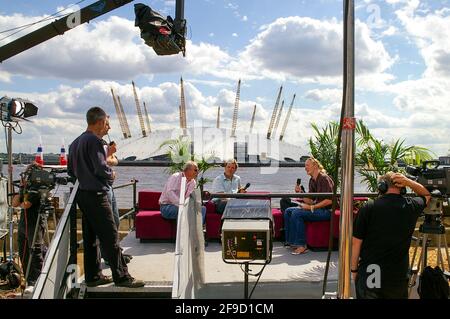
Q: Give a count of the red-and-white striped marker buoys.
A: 2